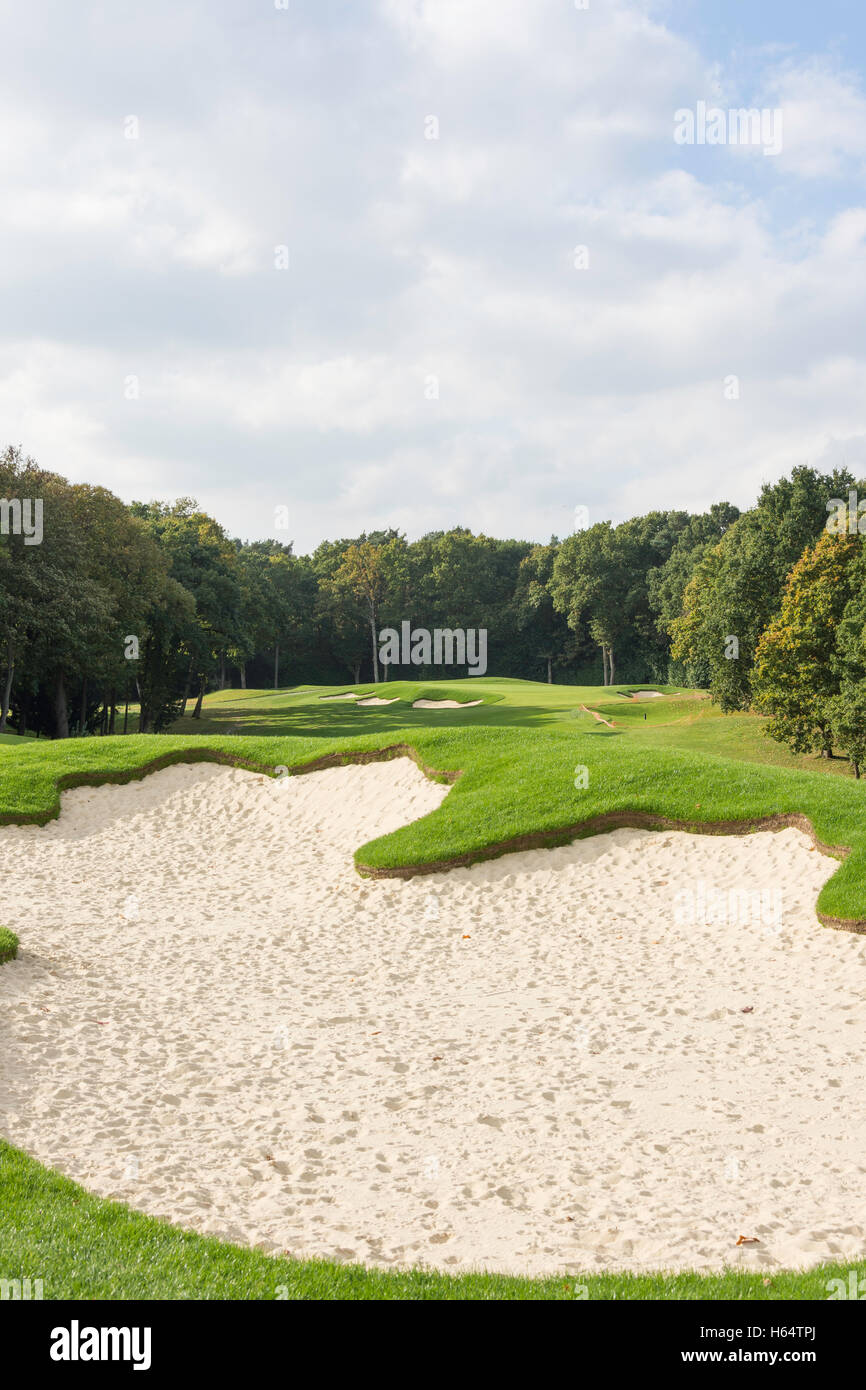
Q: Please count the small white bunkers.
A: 4